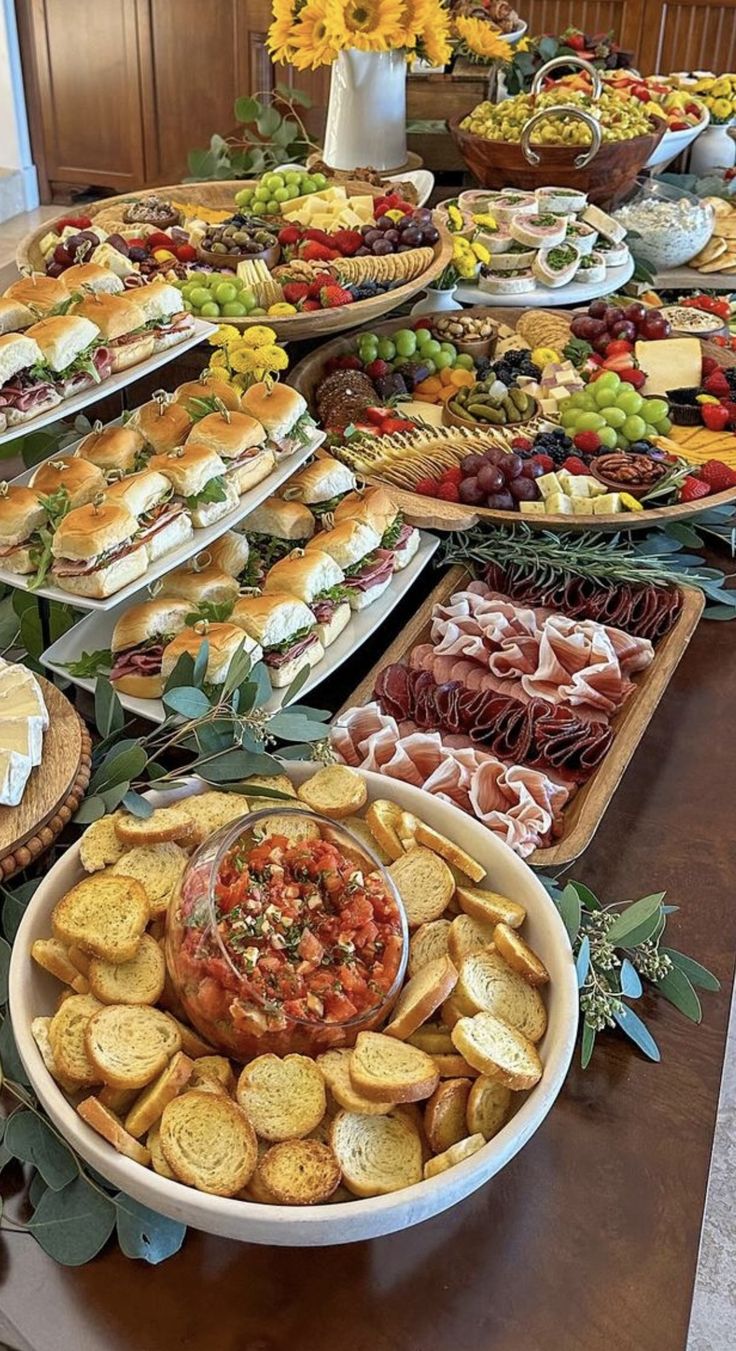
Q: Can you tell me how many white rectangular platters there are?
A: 3